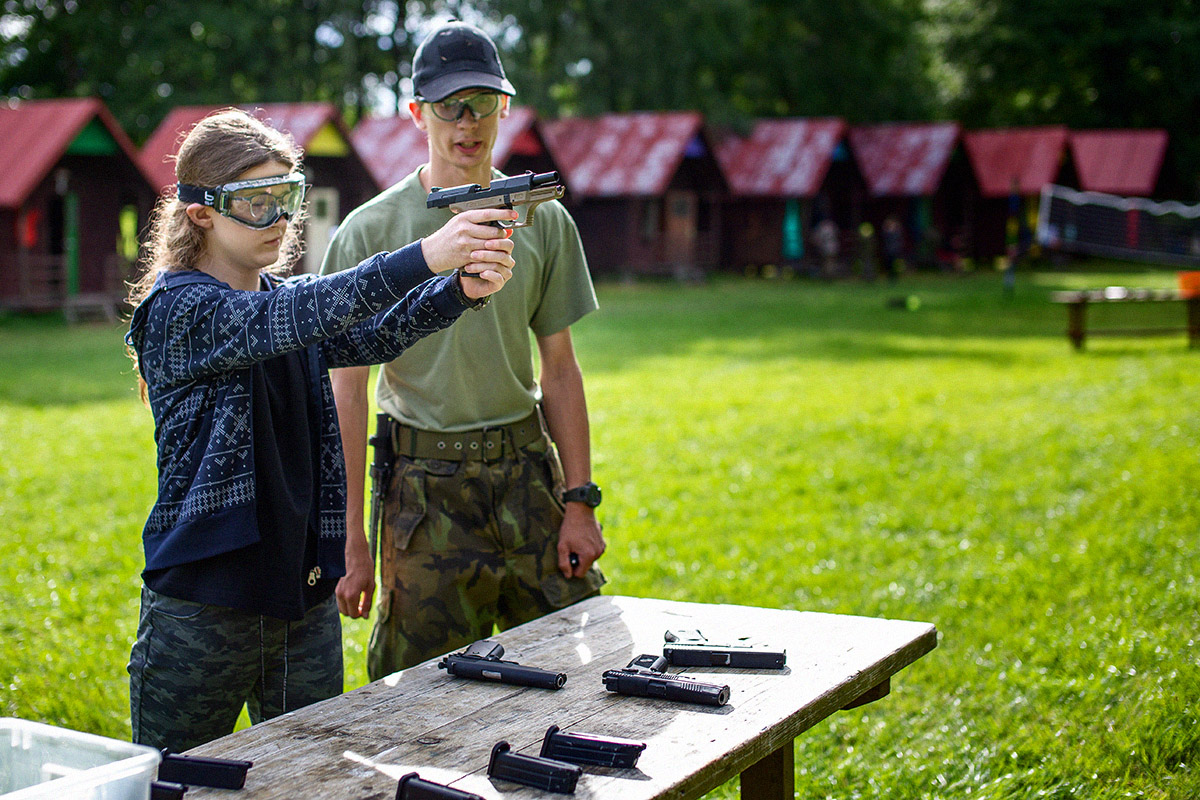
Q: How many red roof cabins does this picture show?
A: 8